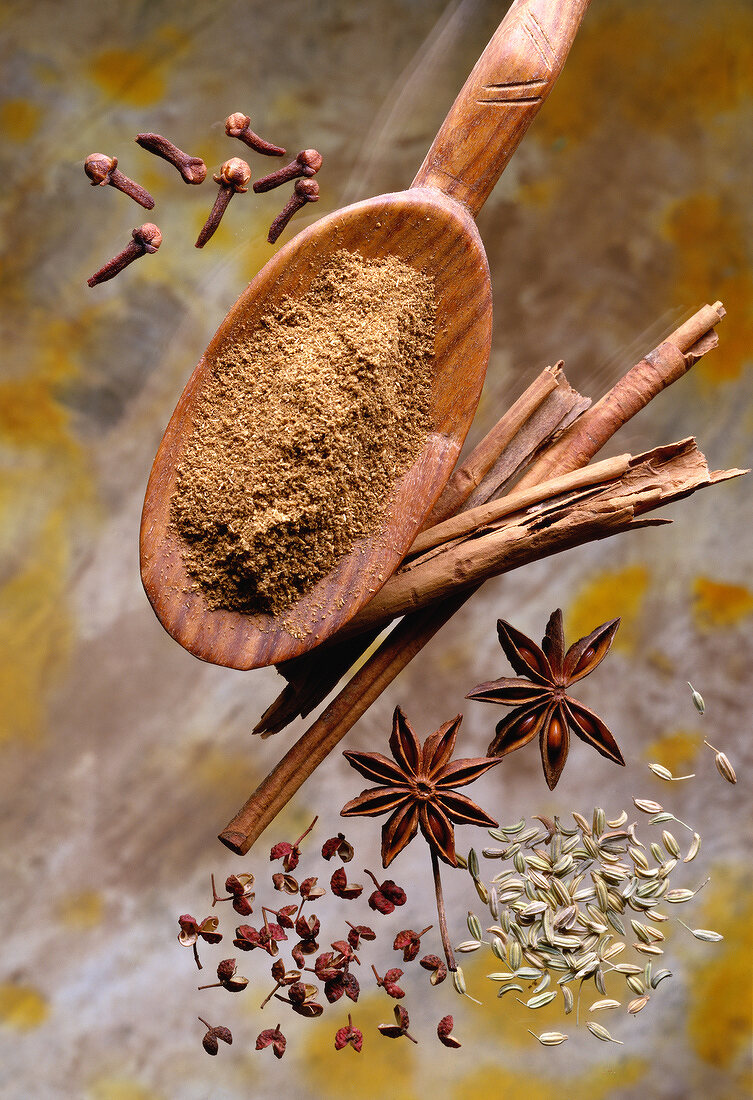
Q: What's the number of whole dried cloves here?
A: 7